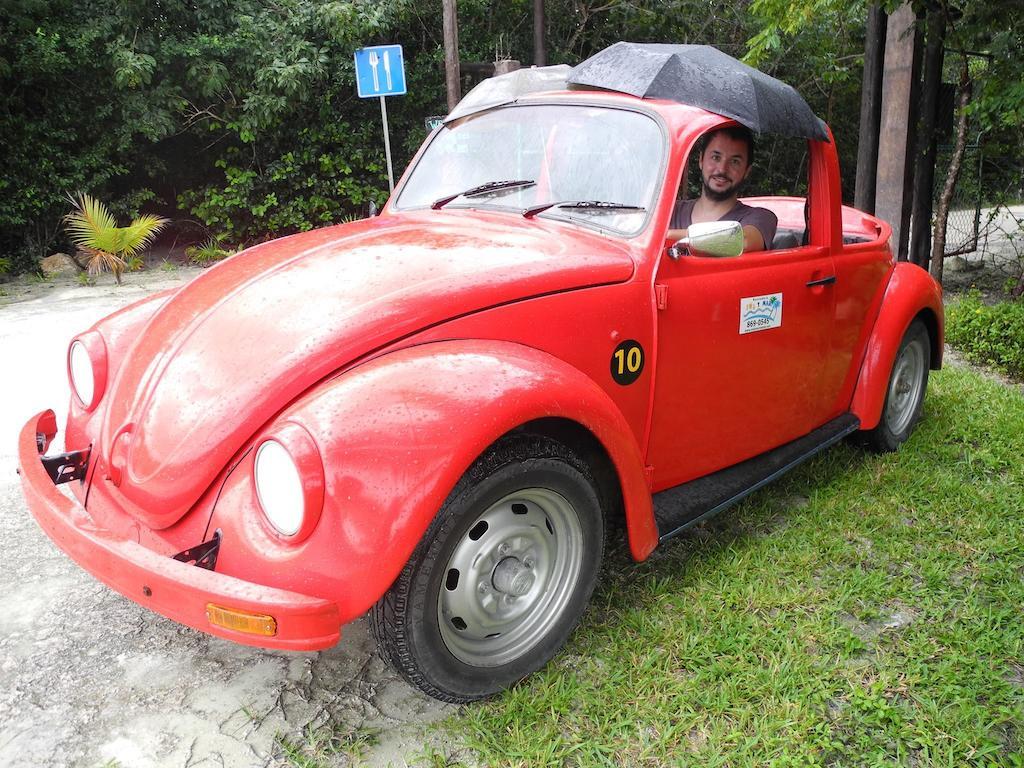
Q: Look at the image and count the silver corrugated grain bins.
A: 0